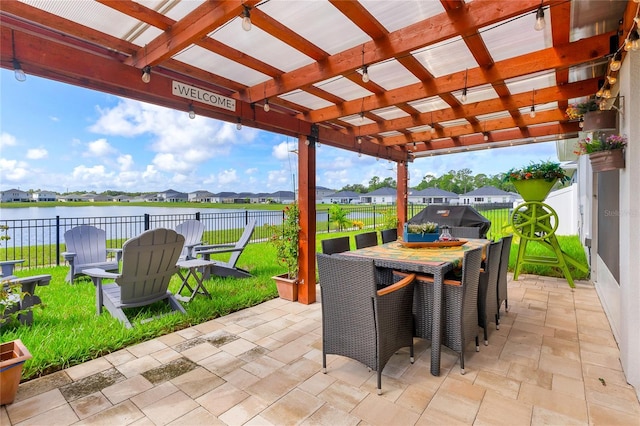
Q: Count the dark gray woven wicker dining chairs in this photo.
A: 8